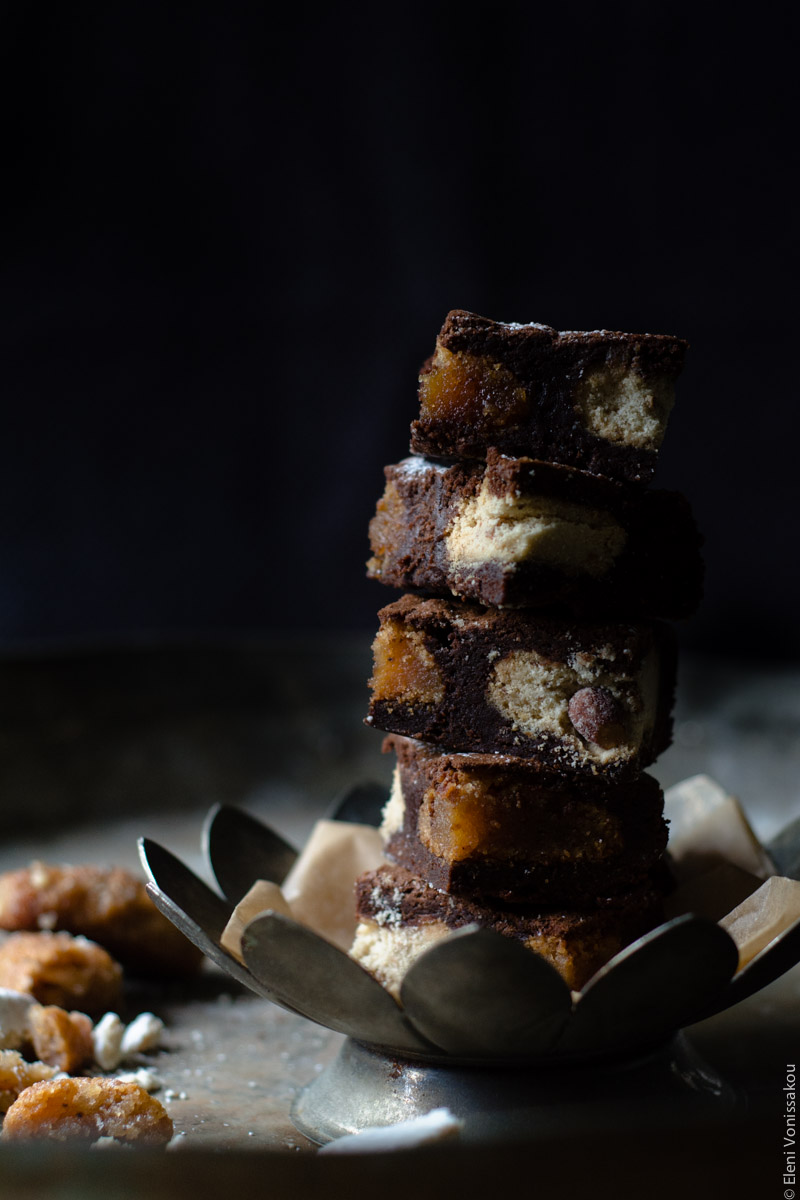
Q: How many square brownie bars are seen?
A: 5